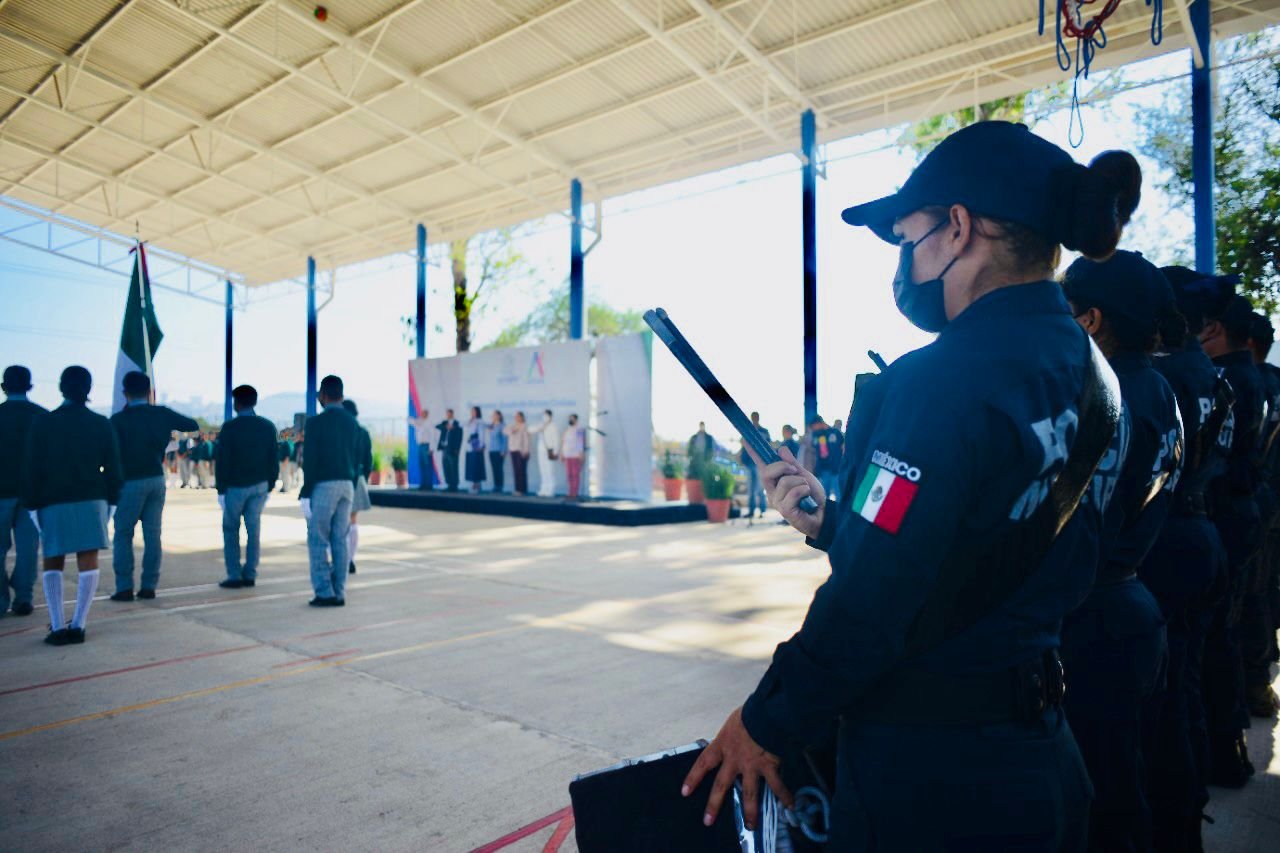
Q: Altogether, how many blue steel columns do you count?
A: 6